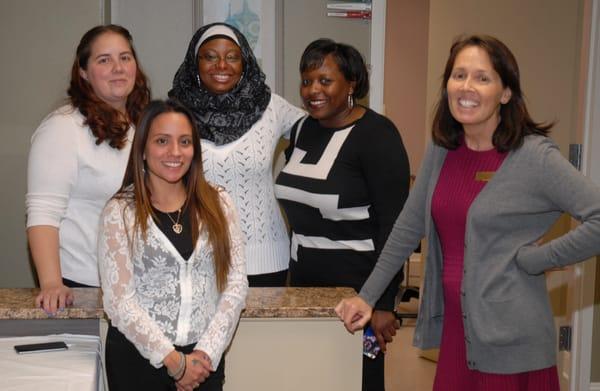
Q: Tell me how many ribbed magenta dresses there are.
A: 1